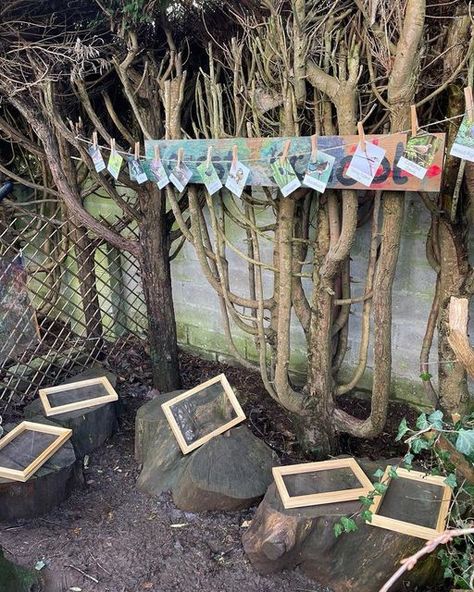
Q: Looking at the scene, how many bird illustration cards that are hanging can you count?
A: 12